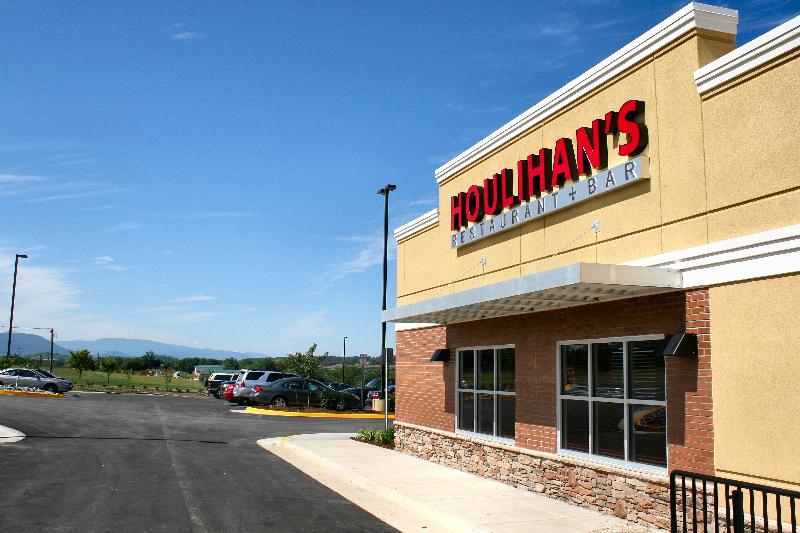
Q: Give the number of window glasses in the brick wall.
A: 12